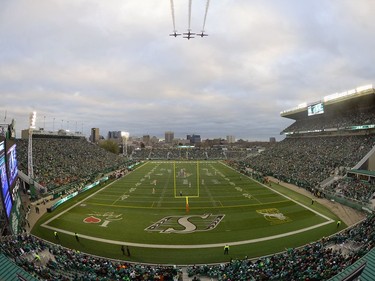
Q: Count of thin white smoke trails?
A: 3